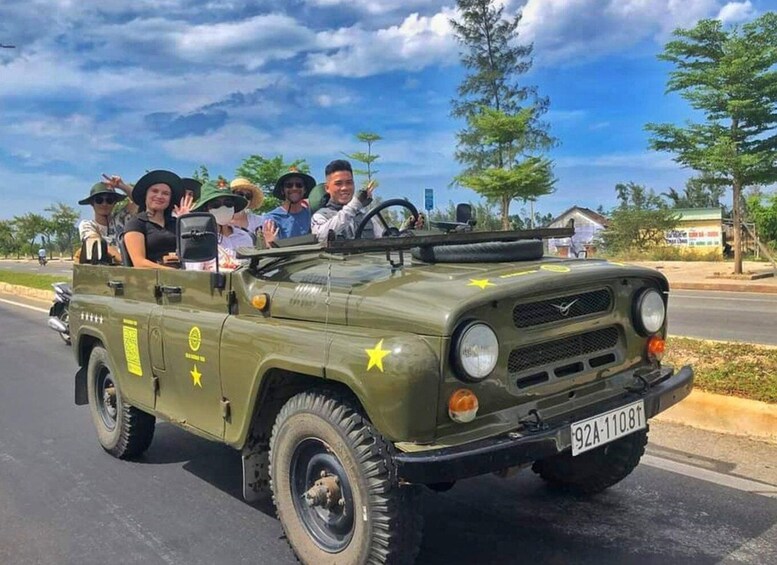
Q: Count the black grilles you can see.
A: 2